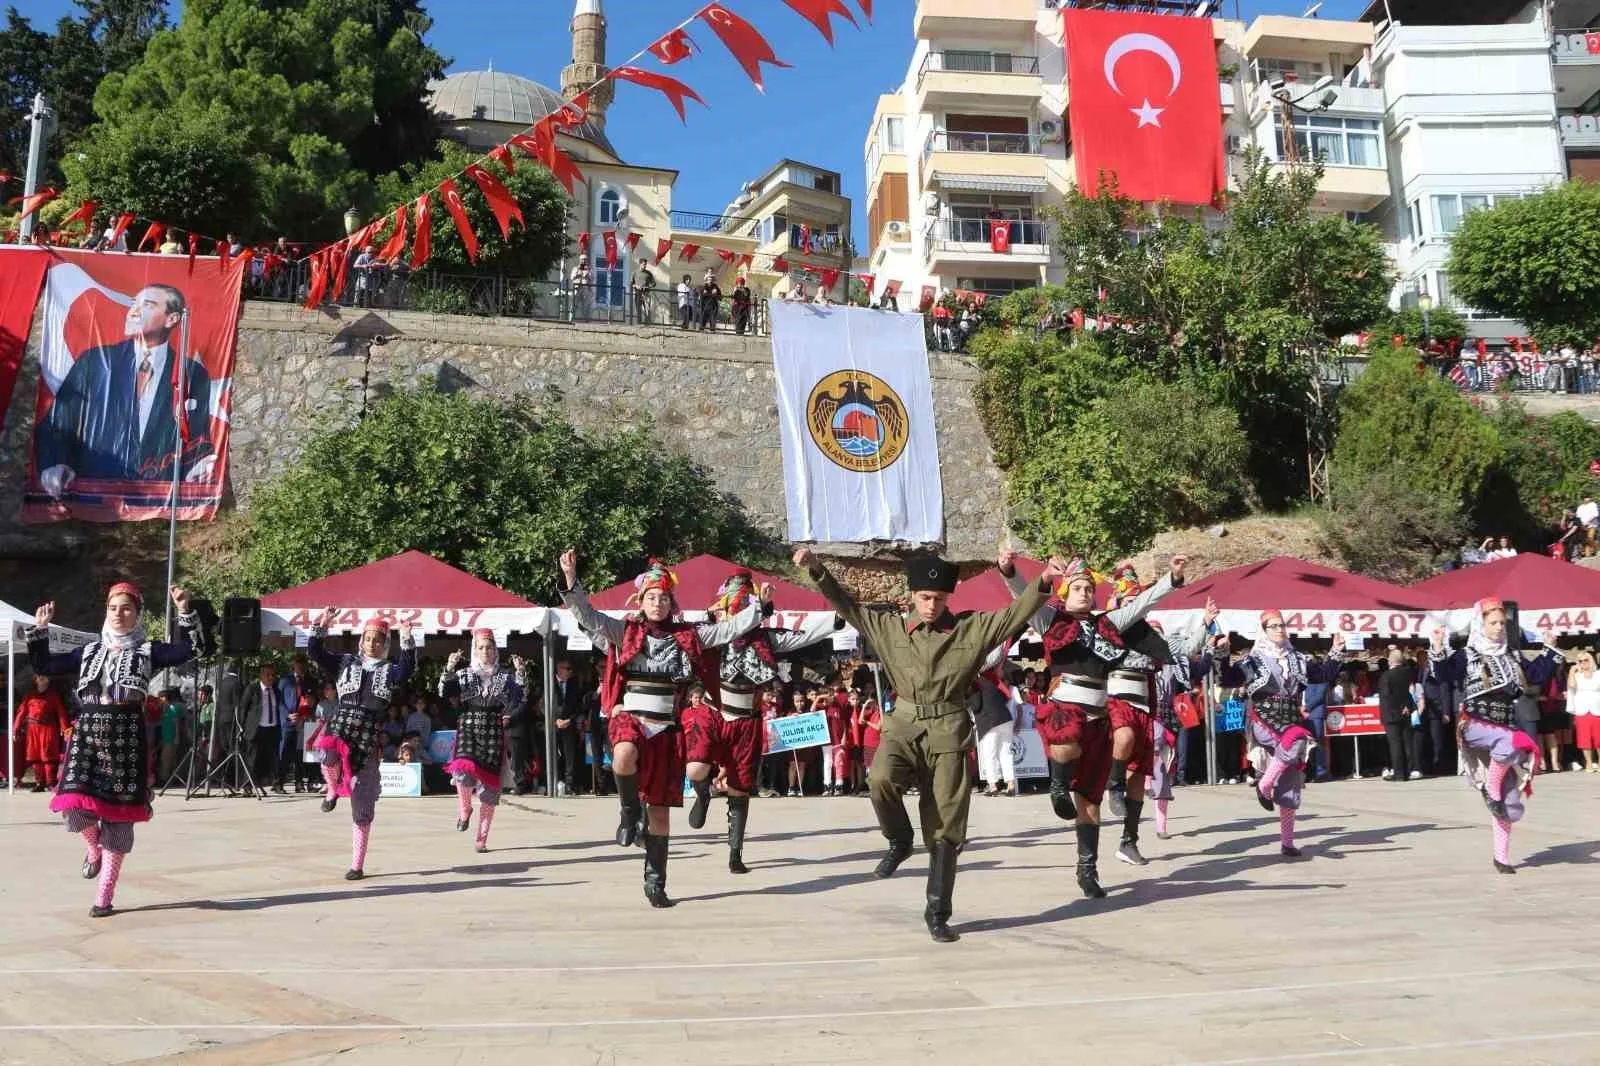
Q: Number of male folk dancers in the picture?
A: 5